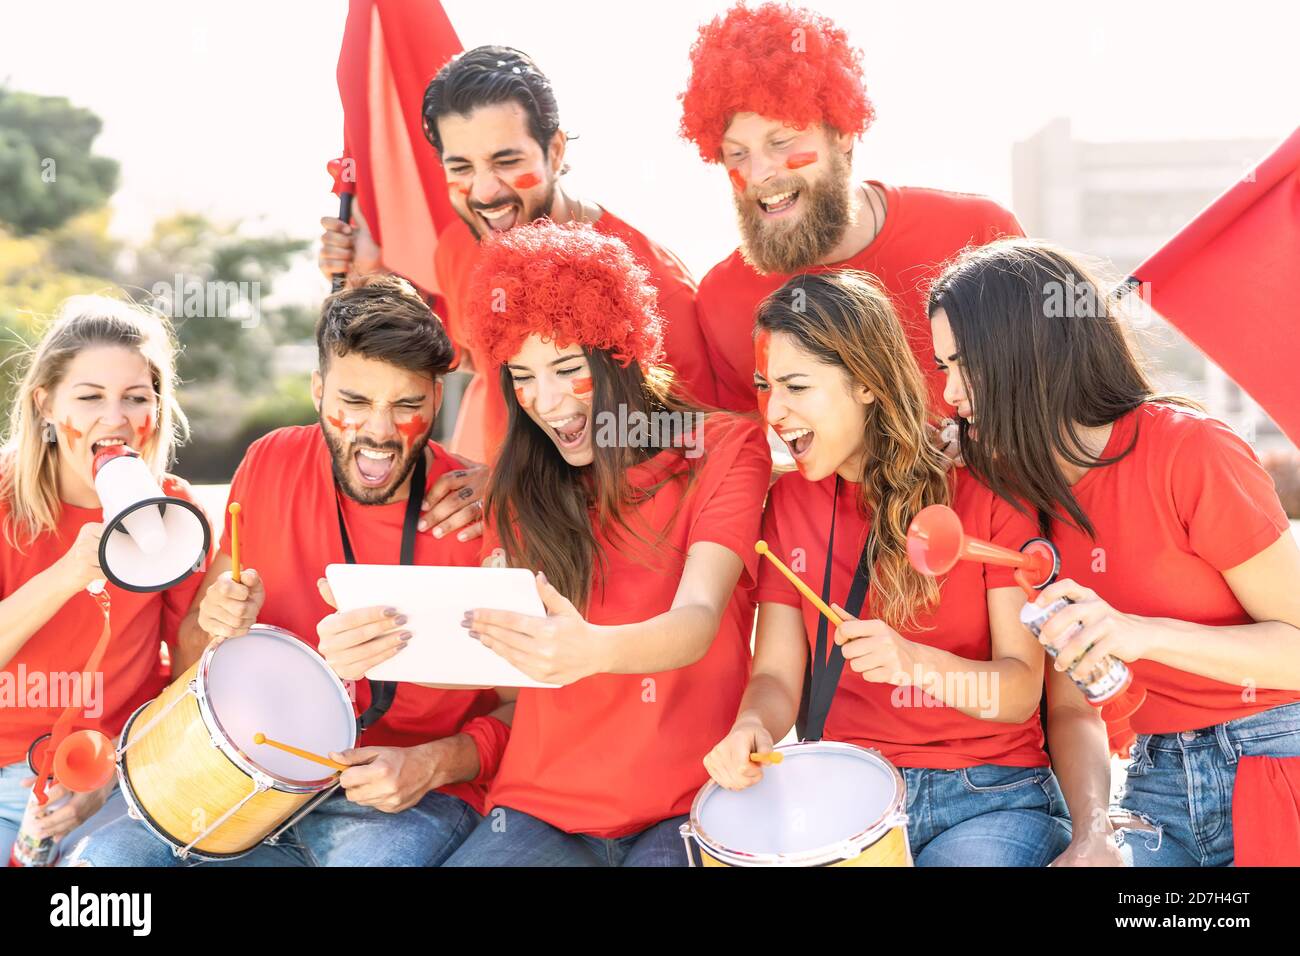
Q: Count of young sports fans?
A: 7